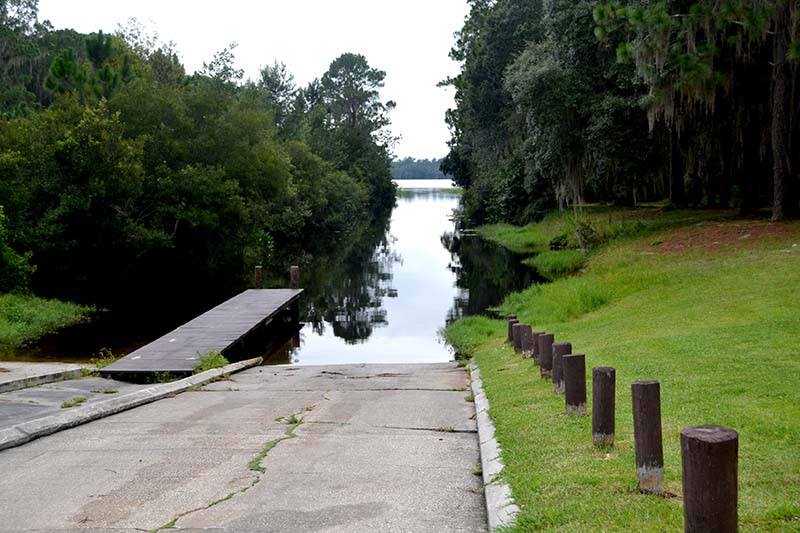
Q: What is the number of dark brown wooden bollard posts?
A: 11